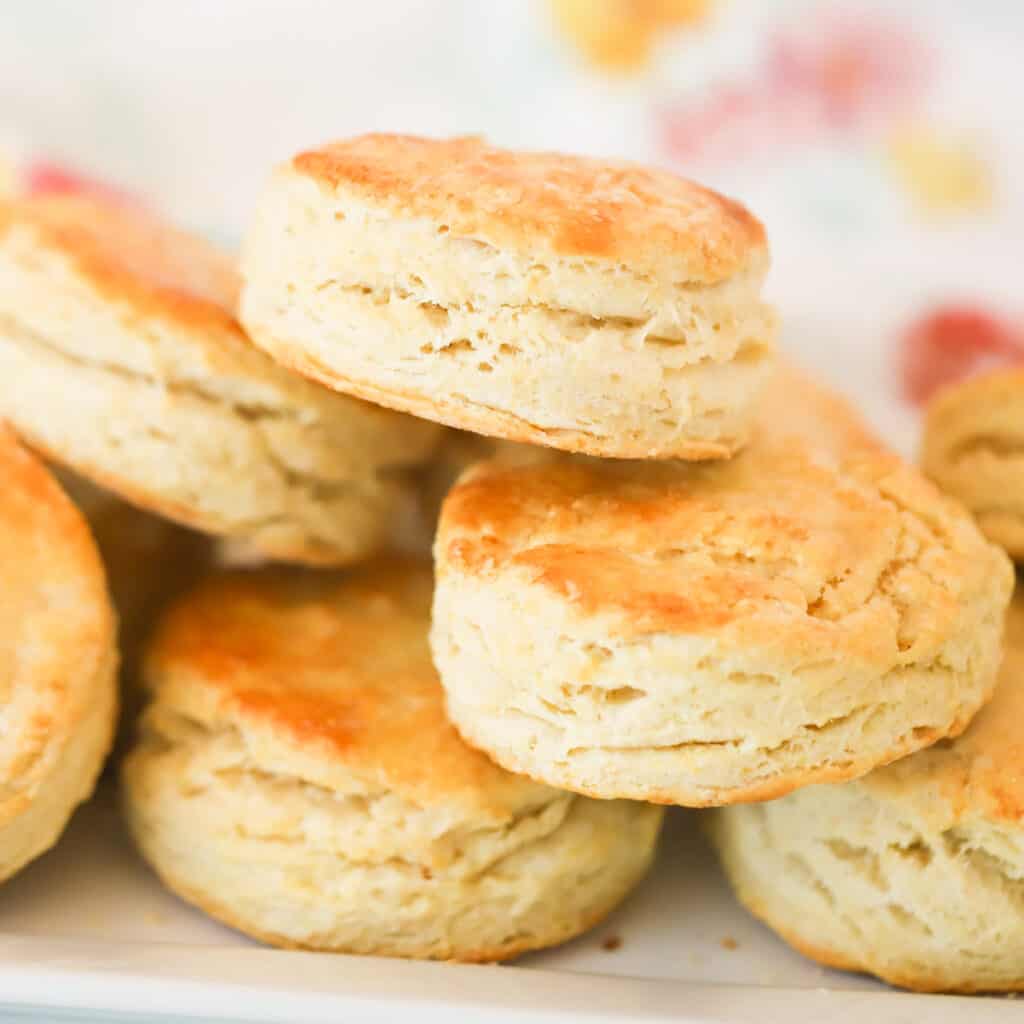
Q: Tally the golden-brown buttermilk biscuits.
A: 7